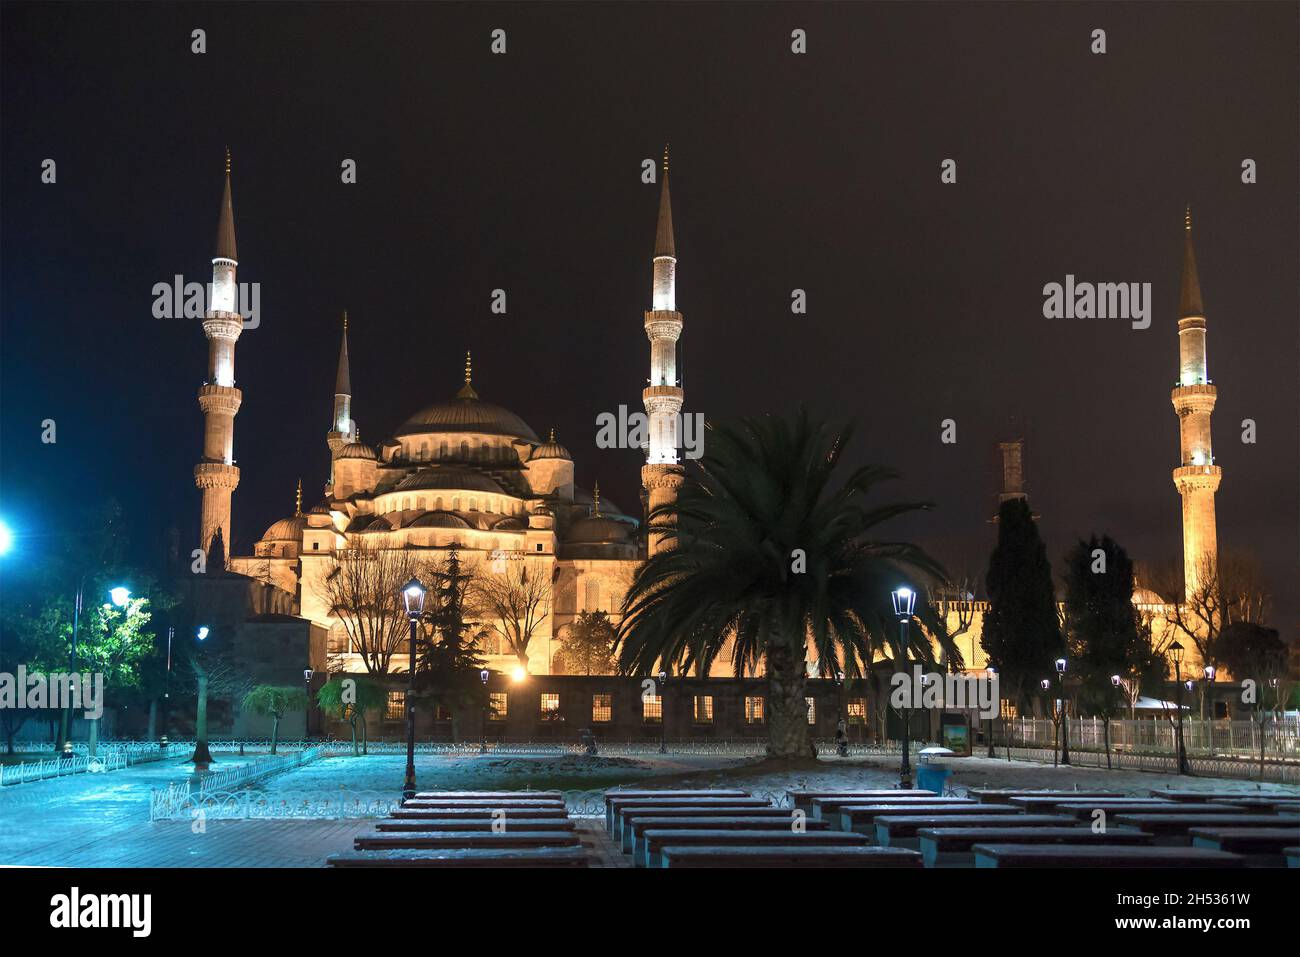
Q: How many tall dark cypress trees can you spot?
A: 2